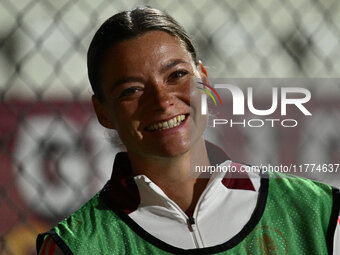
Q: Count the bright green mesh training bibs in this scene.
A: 1